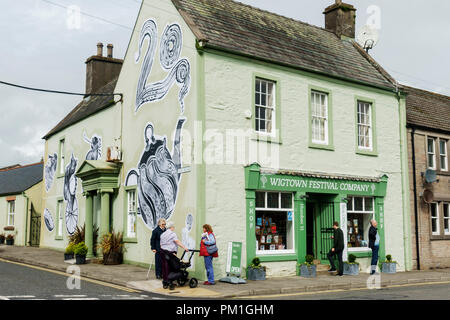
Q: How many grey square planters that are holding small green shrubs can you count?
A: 4